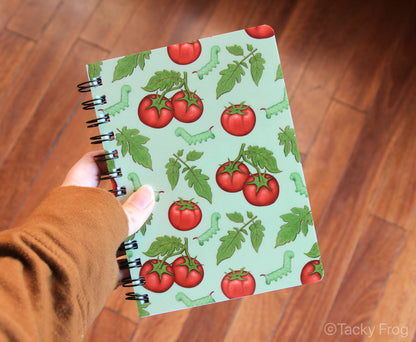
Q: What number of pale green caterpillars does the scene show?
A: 9